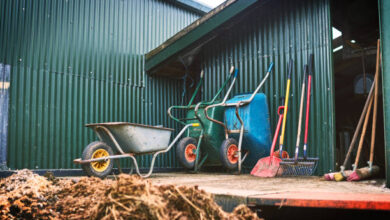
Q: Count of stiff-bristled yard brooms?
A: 3